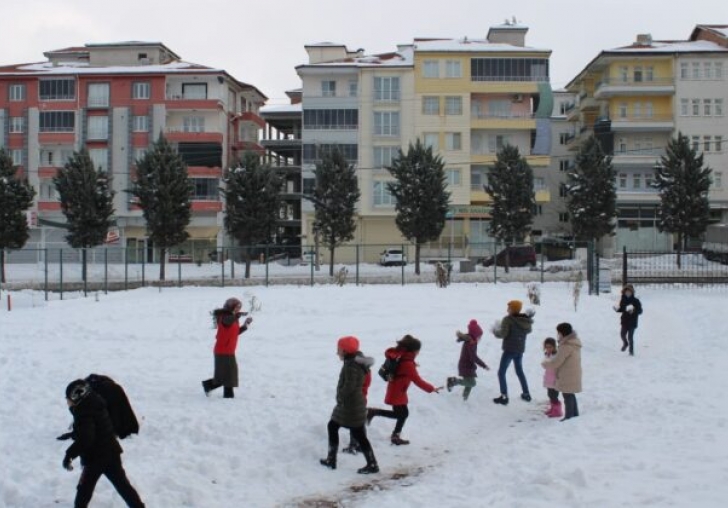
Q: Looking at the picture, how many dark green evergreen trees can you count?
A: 9